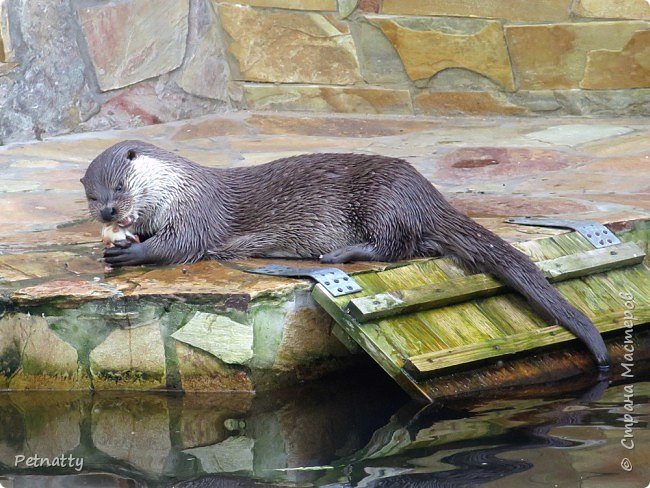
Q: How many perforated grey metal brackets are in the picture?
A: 2